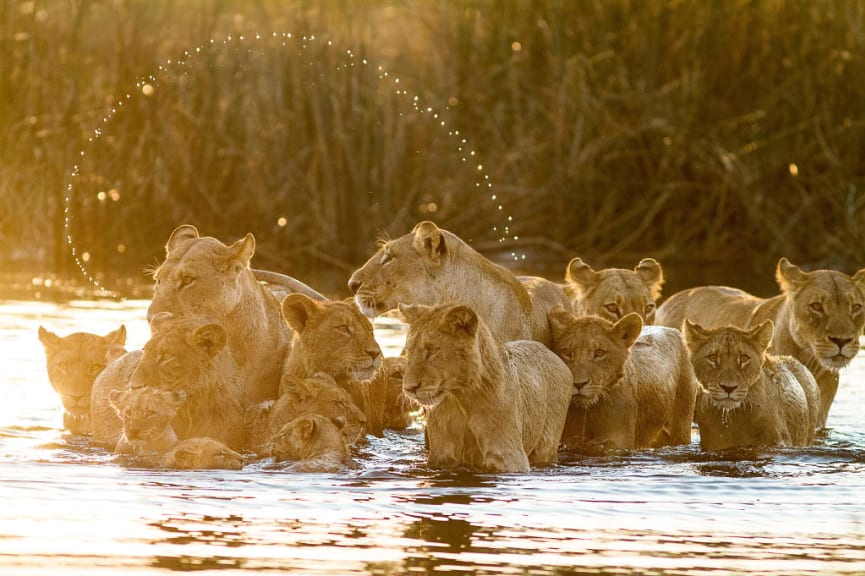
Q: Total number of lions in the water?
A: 15